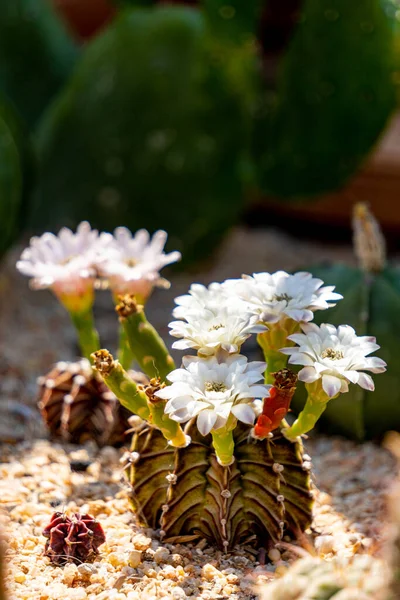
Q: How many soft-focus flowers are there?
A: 2